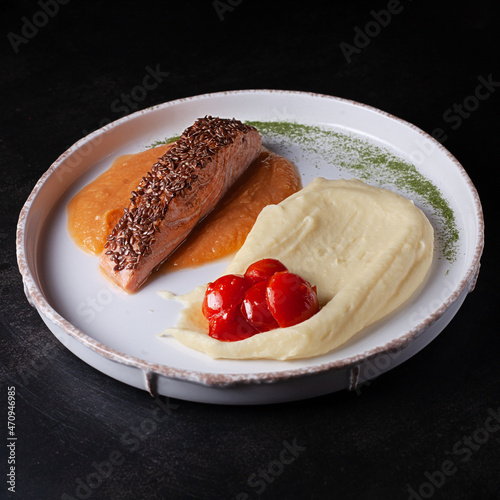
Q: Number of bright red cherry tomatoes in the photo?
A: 5